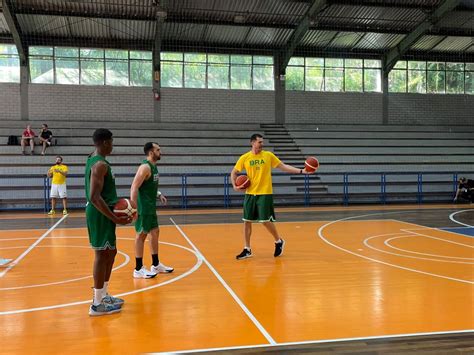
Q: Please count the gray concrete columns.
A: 4